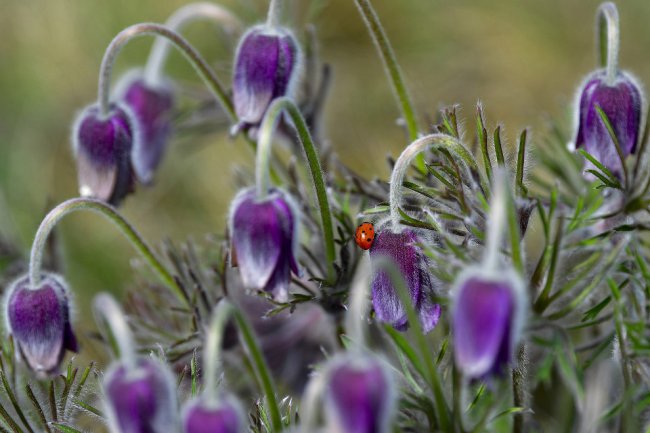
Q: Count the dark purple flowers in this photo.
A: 11